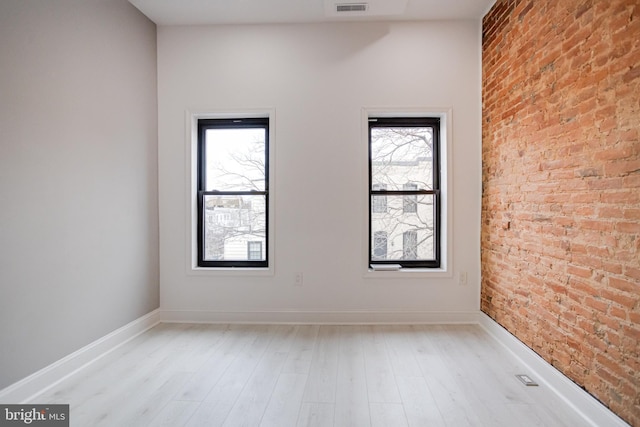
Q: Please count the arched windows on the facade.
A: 4